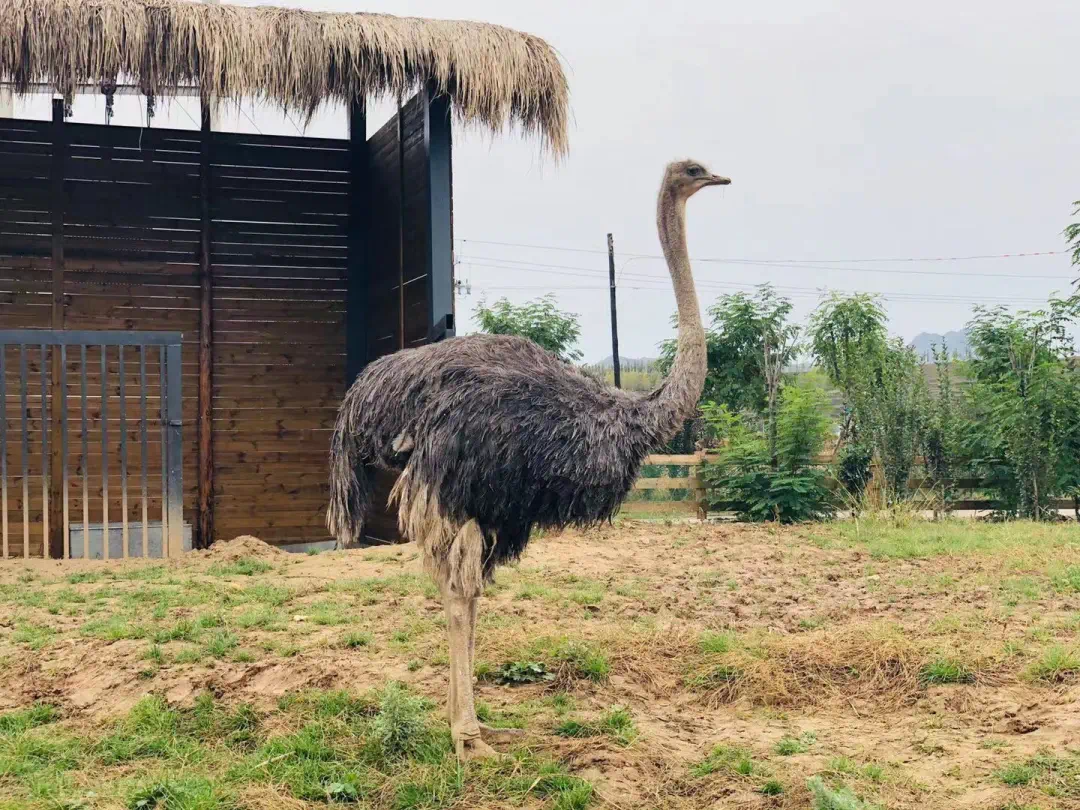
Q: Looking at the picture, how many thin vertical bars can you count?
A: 9